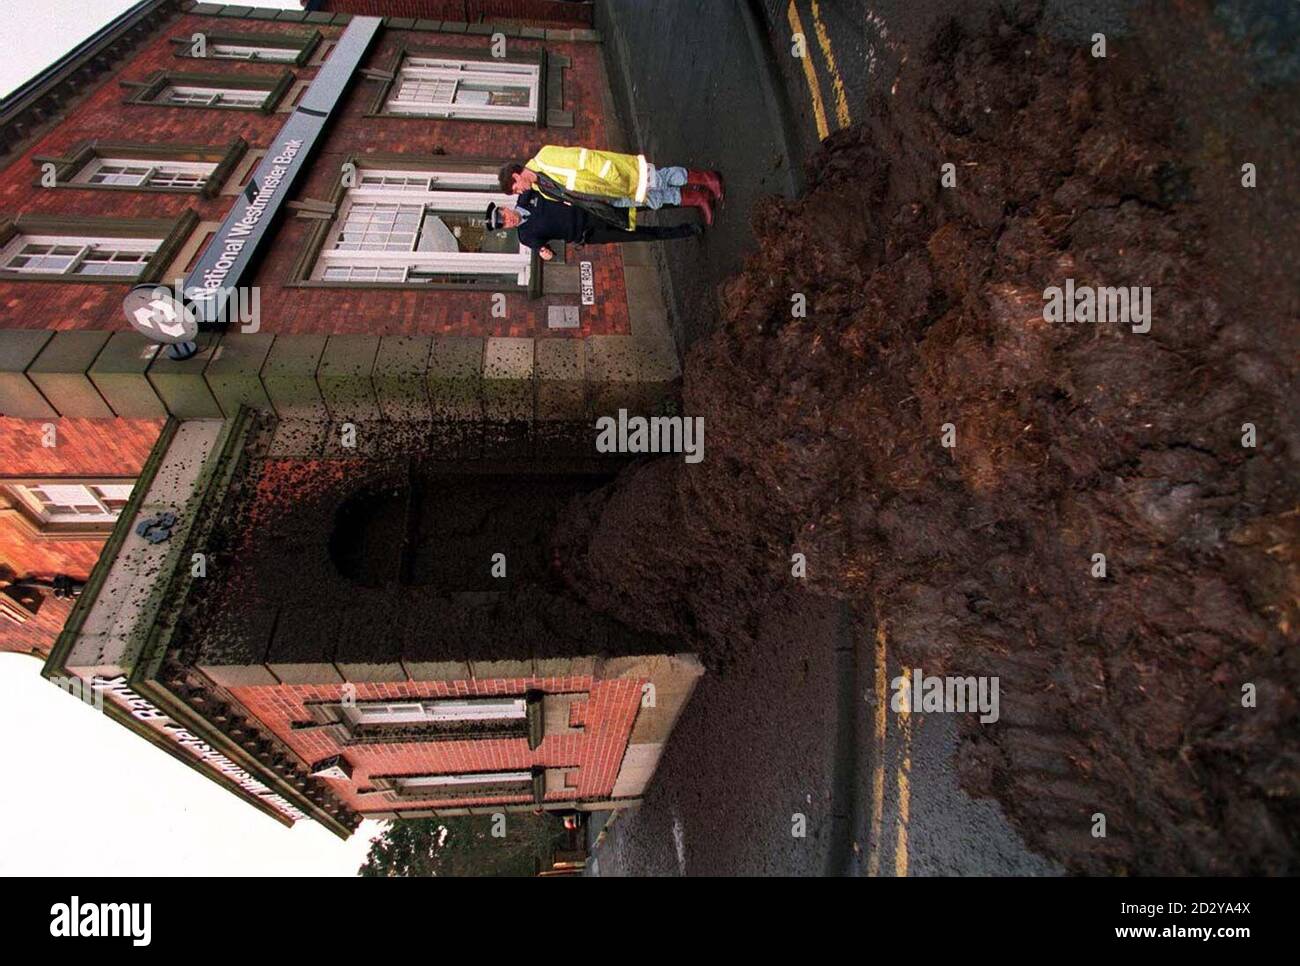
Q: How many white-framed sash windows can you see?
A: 9